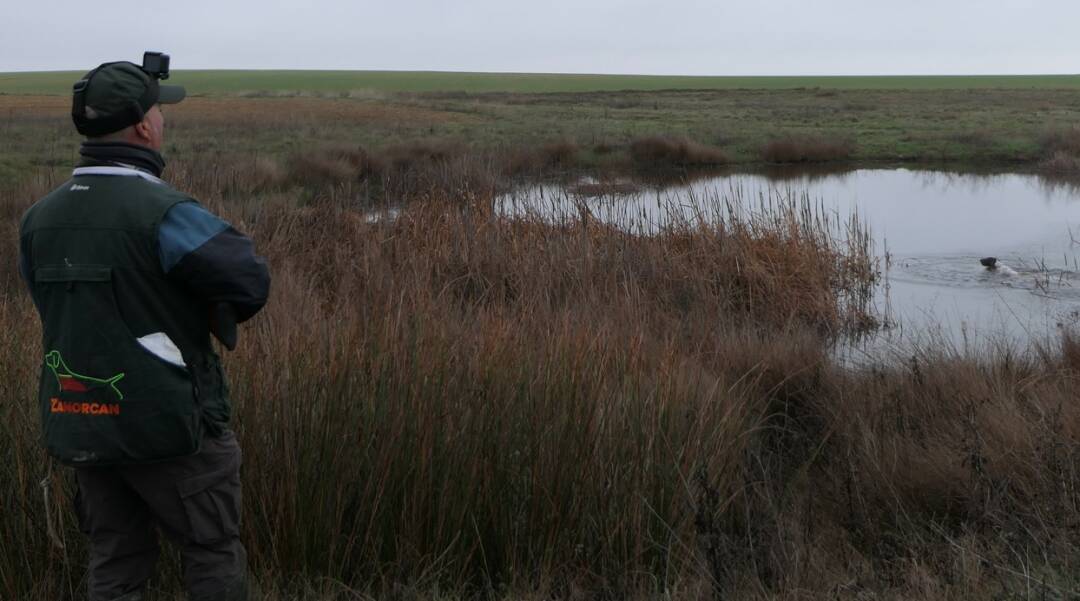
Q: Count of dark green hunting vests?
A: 1